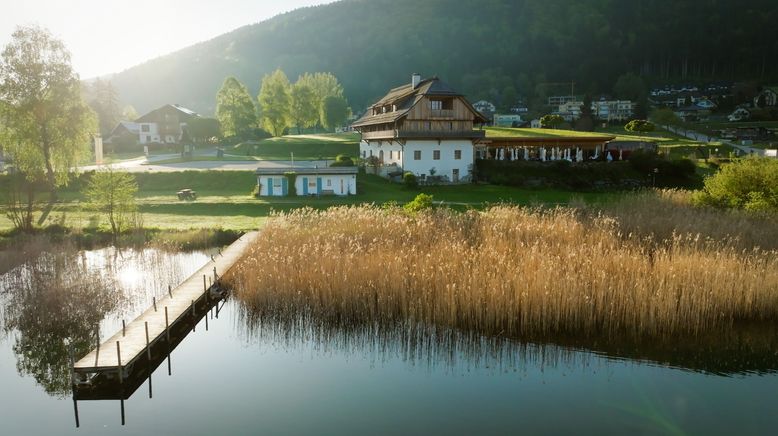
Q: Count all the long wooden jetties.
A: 1